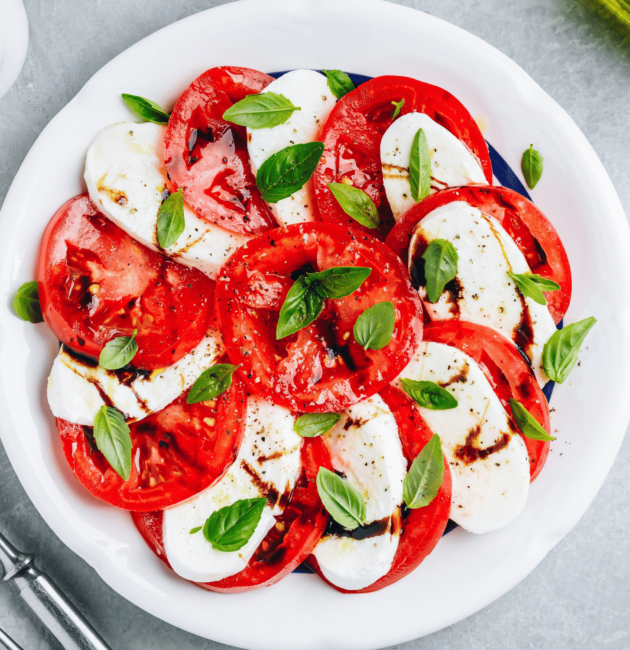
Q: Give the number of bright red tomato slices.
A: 9